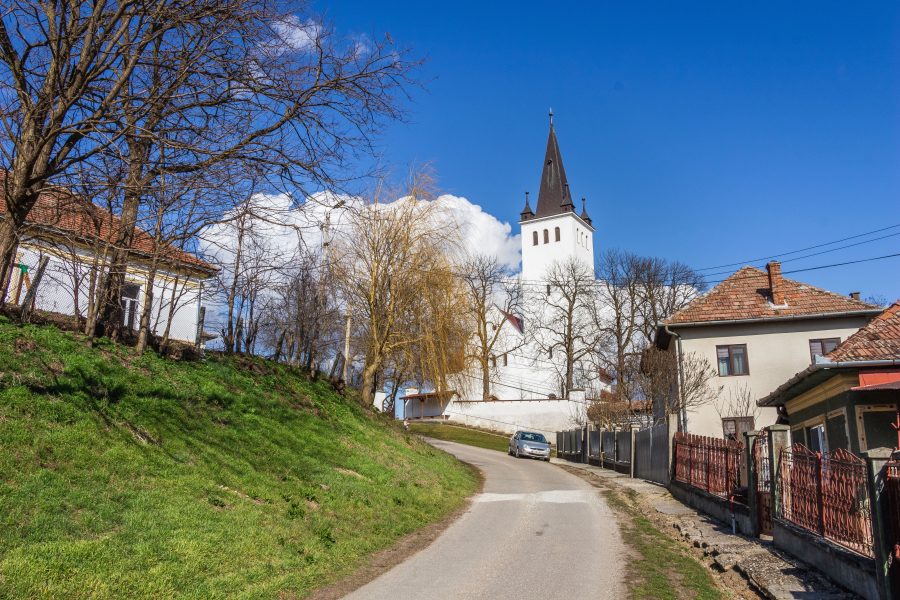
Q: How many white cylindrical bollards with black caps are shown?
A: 0